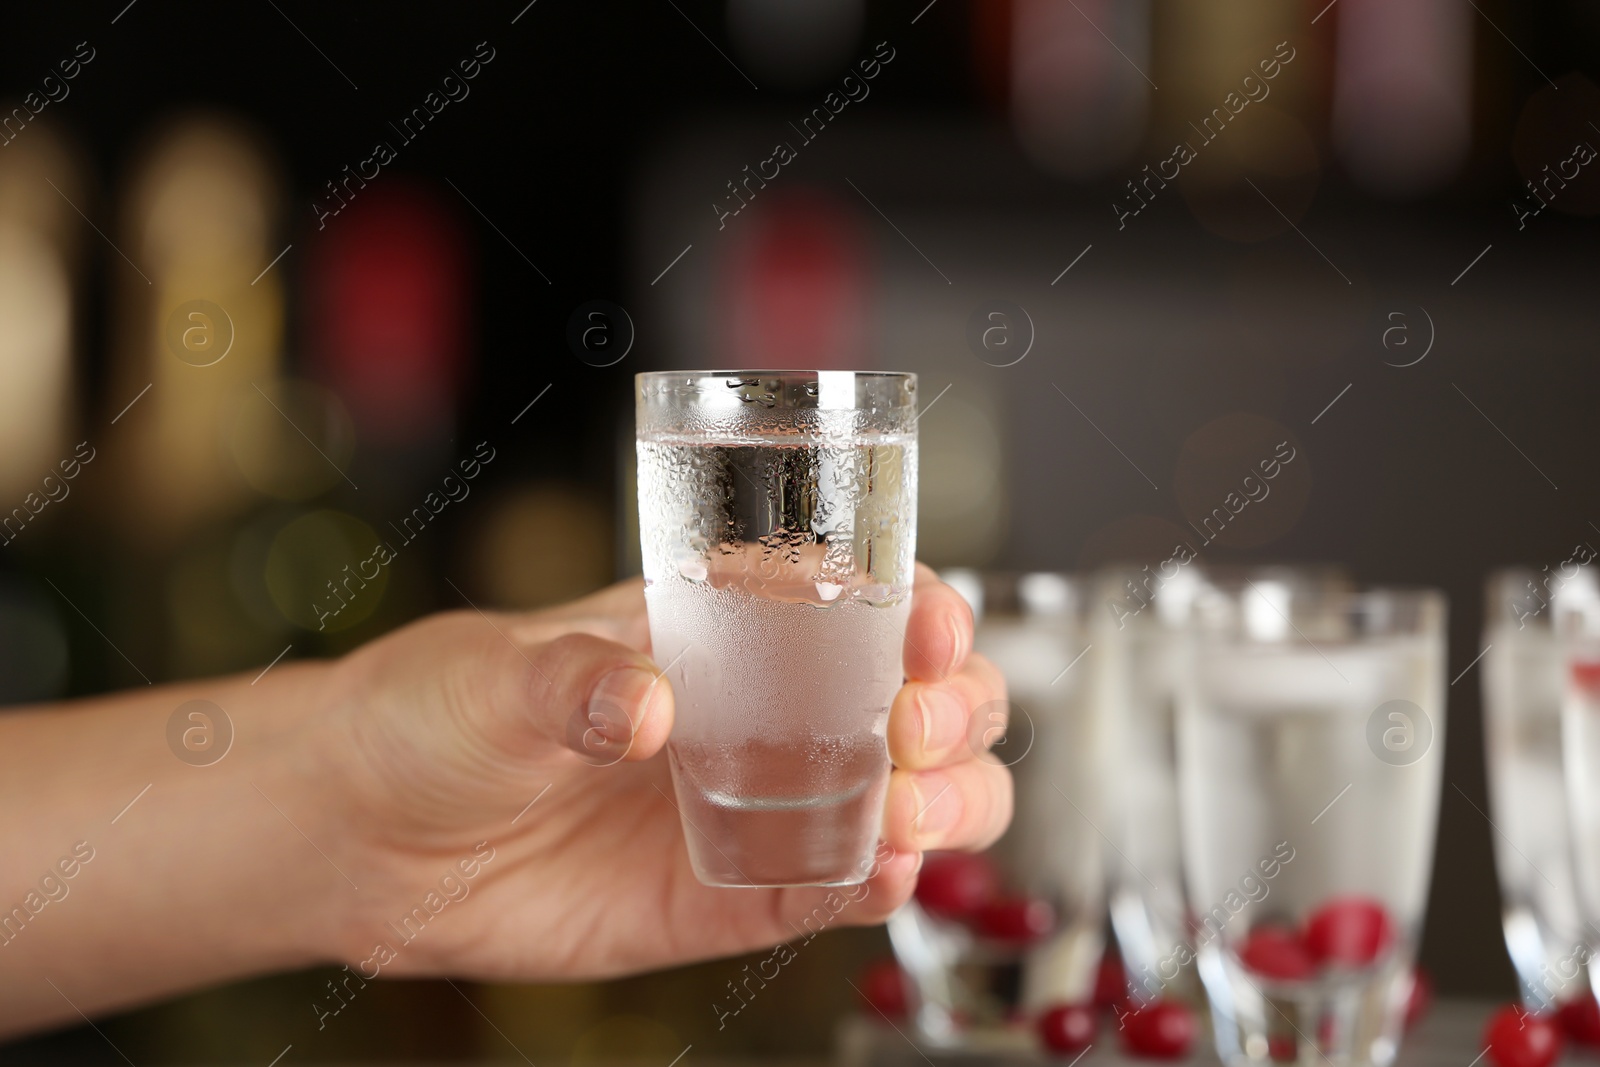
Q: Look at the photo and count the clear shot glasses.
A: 6